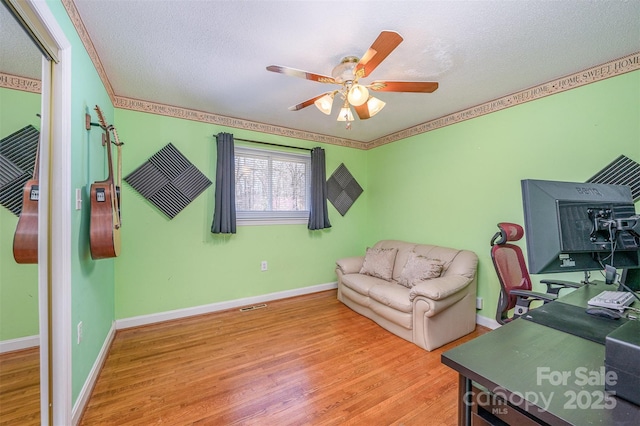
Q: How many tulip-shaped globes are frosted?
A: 4